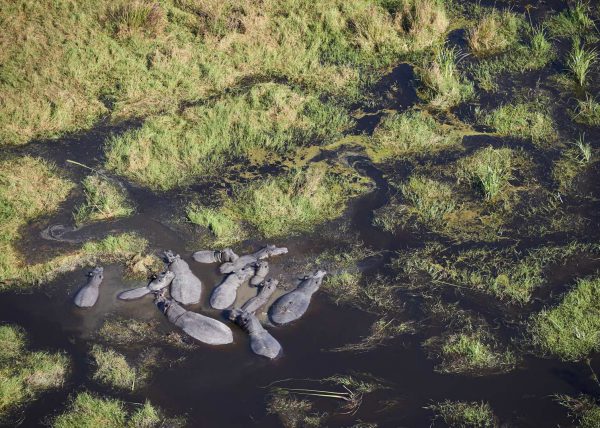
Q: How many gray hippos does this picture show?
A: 11